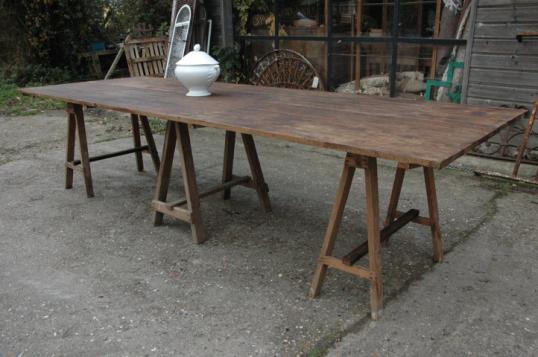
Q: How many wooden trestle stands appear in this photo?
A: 3